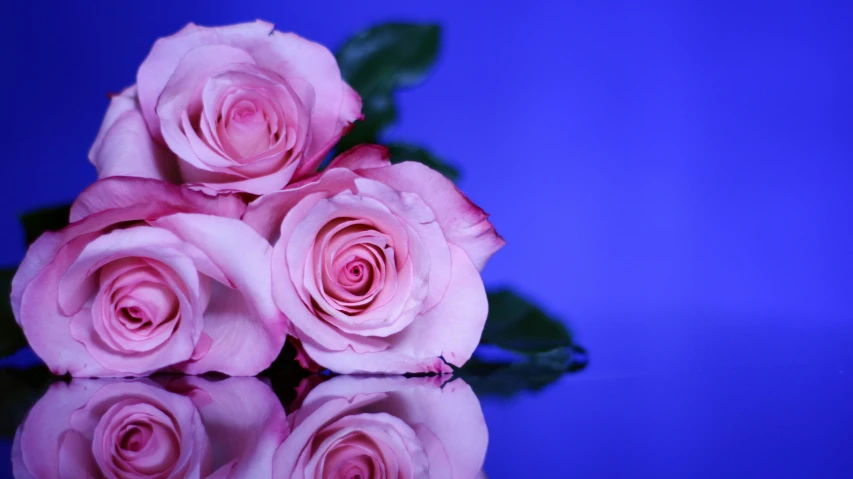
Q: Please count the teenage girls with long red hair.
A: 0